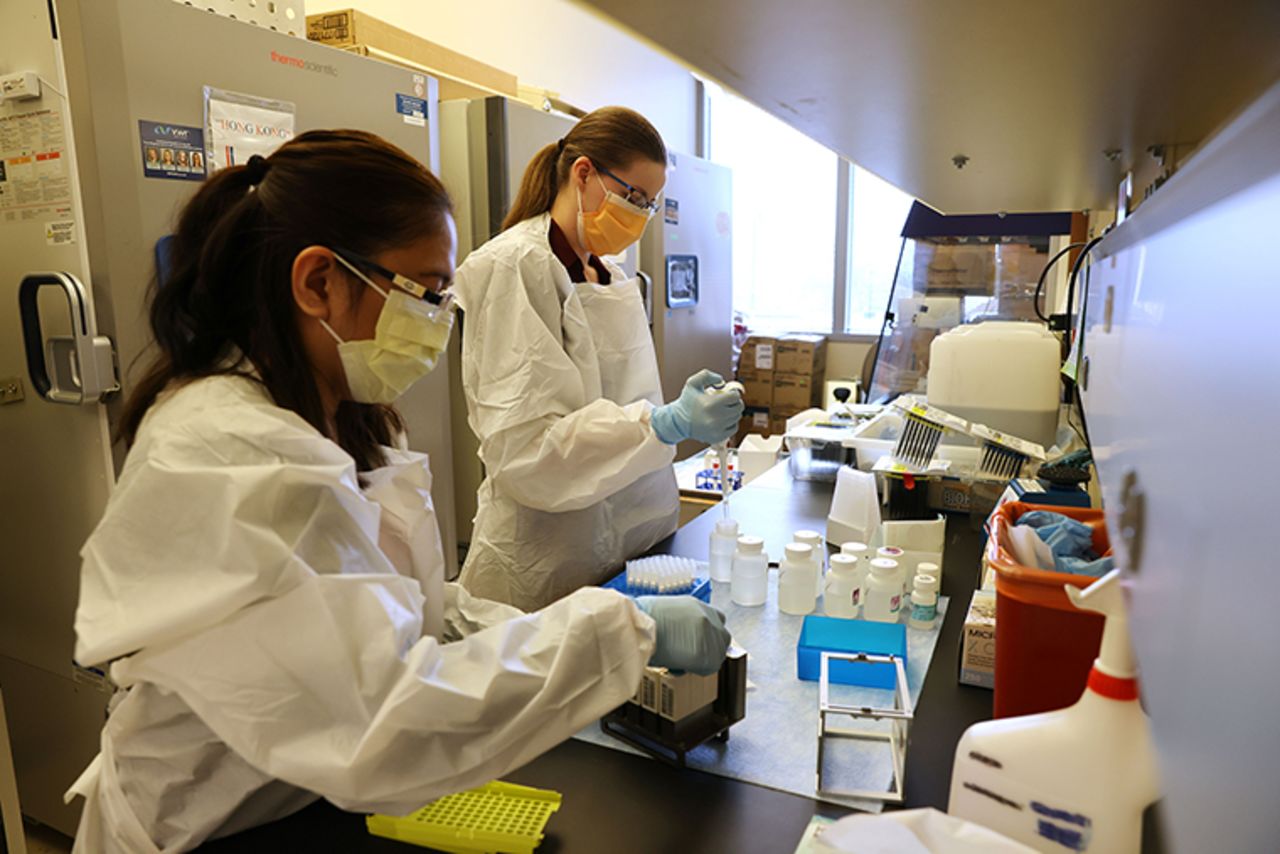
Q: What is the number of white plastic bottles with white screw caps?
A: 9